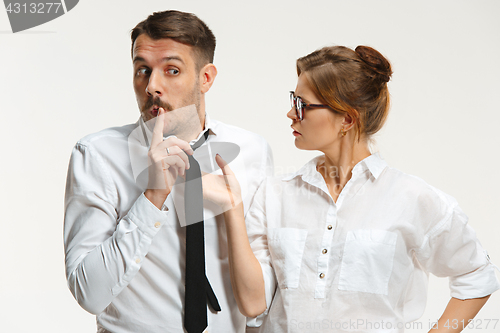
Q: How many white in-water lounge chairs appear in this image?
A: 0